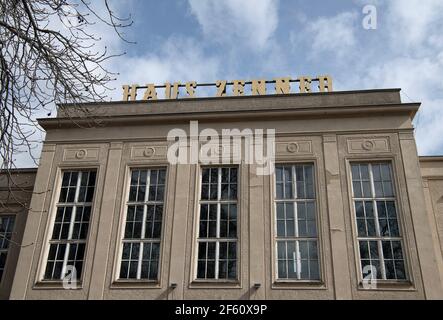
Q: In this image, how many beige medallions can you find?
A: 5